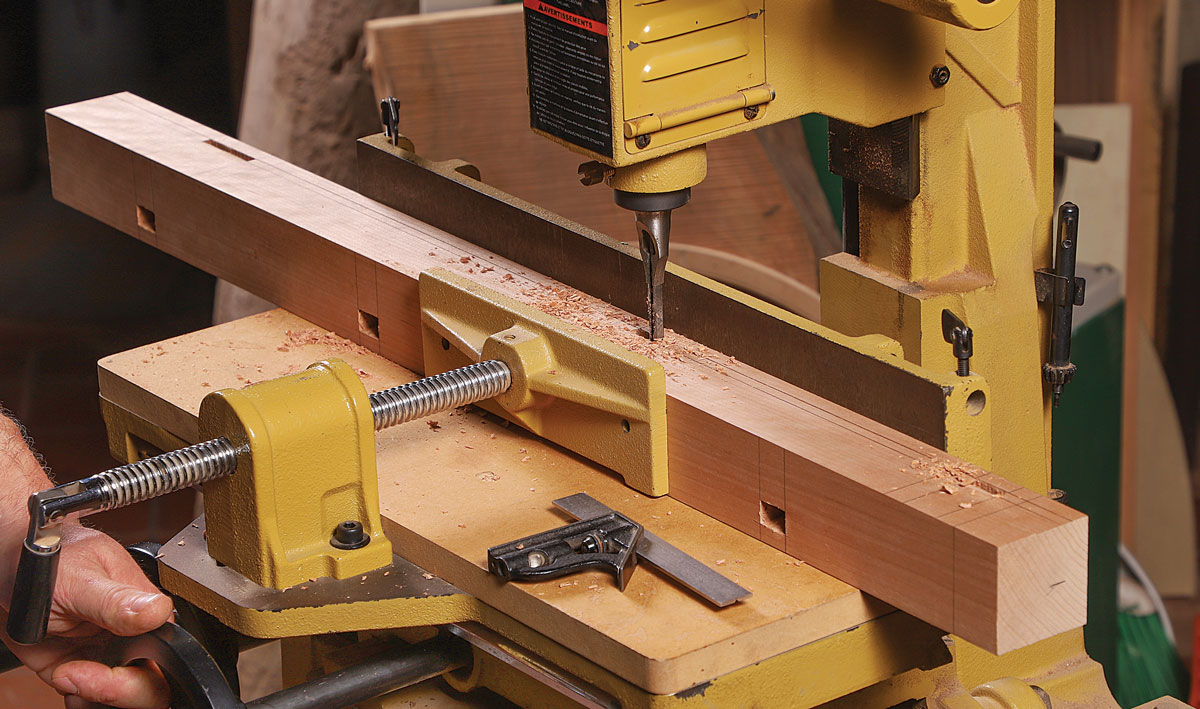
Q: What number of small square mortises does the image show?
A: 3